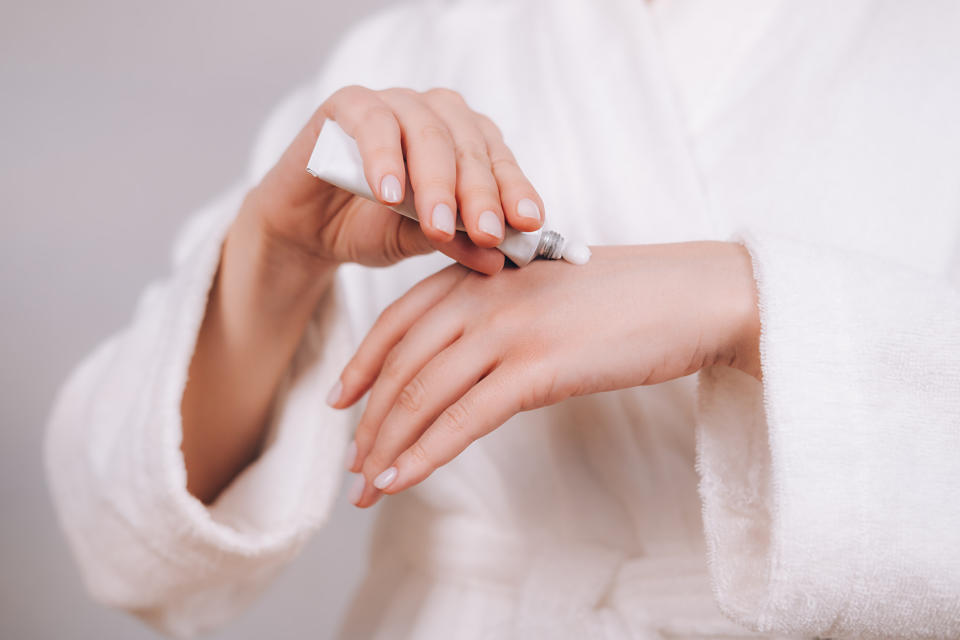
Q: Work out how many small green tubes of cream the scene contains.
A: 0